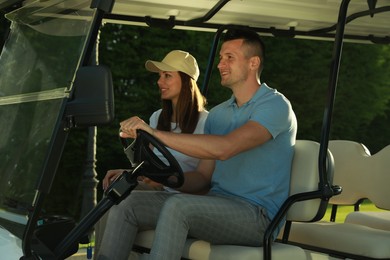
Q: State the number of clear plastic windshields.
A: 1